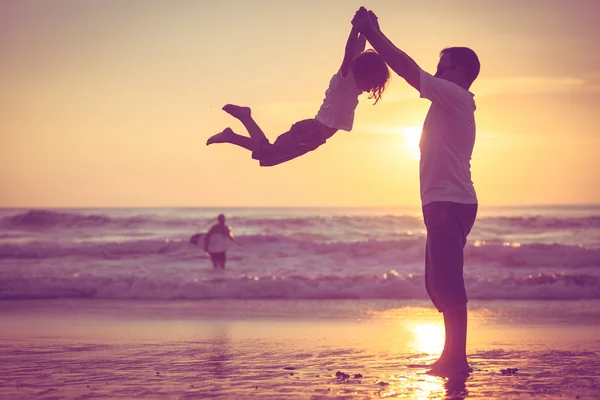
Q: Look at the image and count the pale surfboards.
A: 1